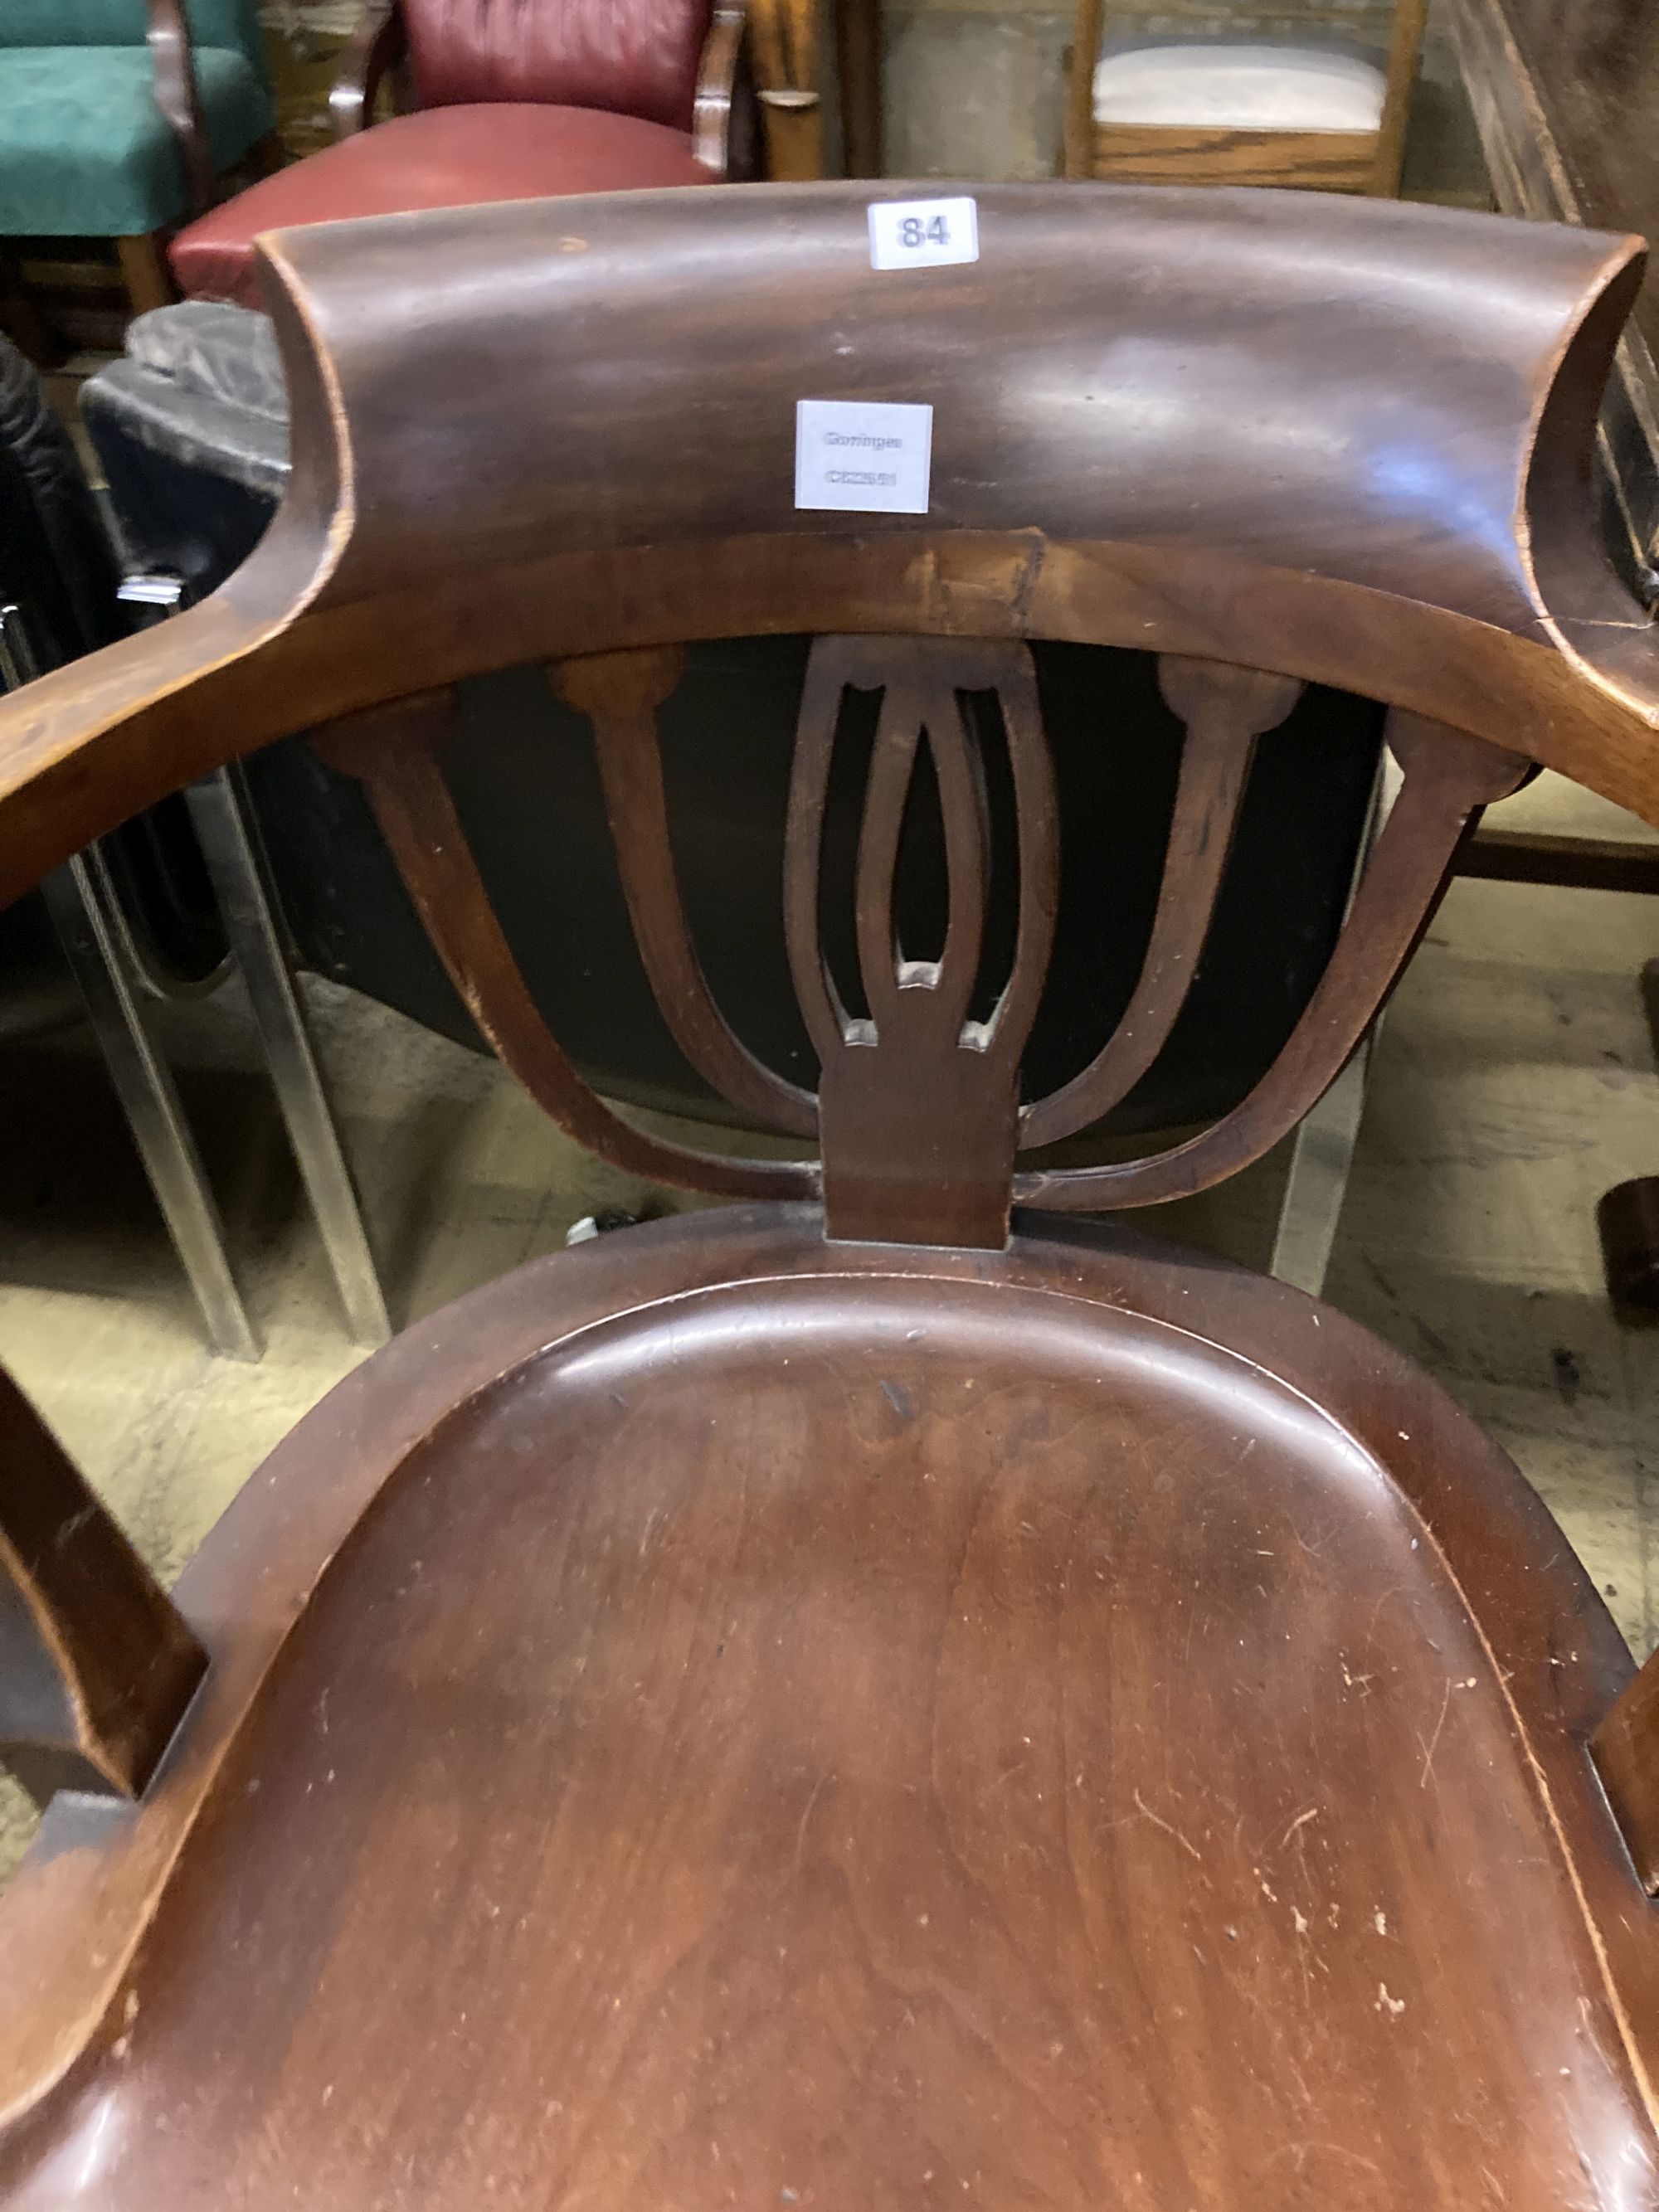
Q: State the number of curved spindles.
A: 4